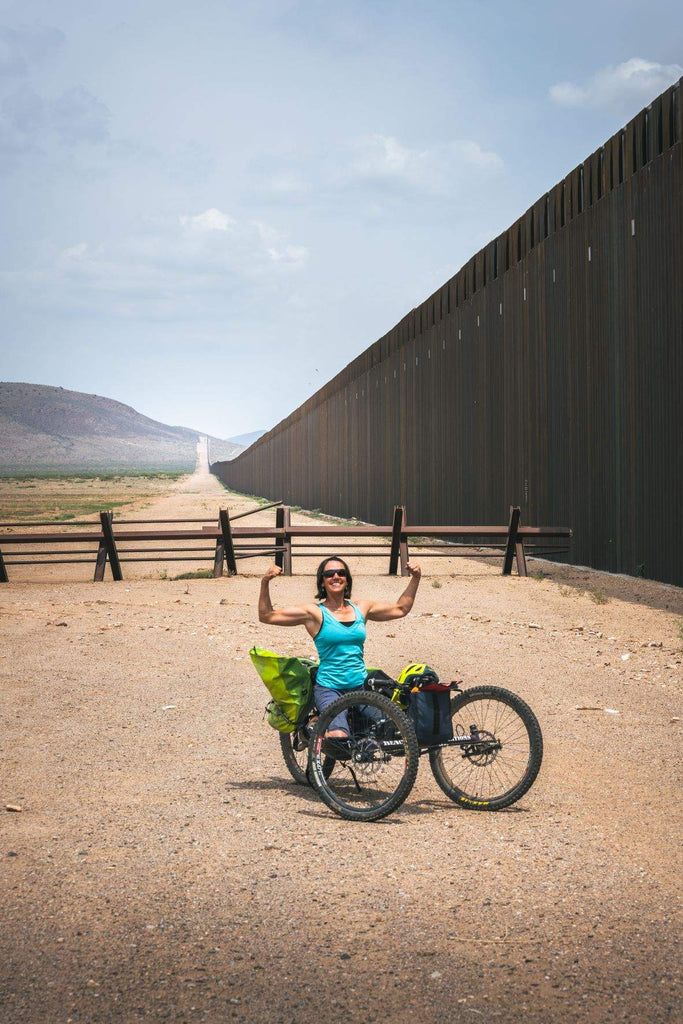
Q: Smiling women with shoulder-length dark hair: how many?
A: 1